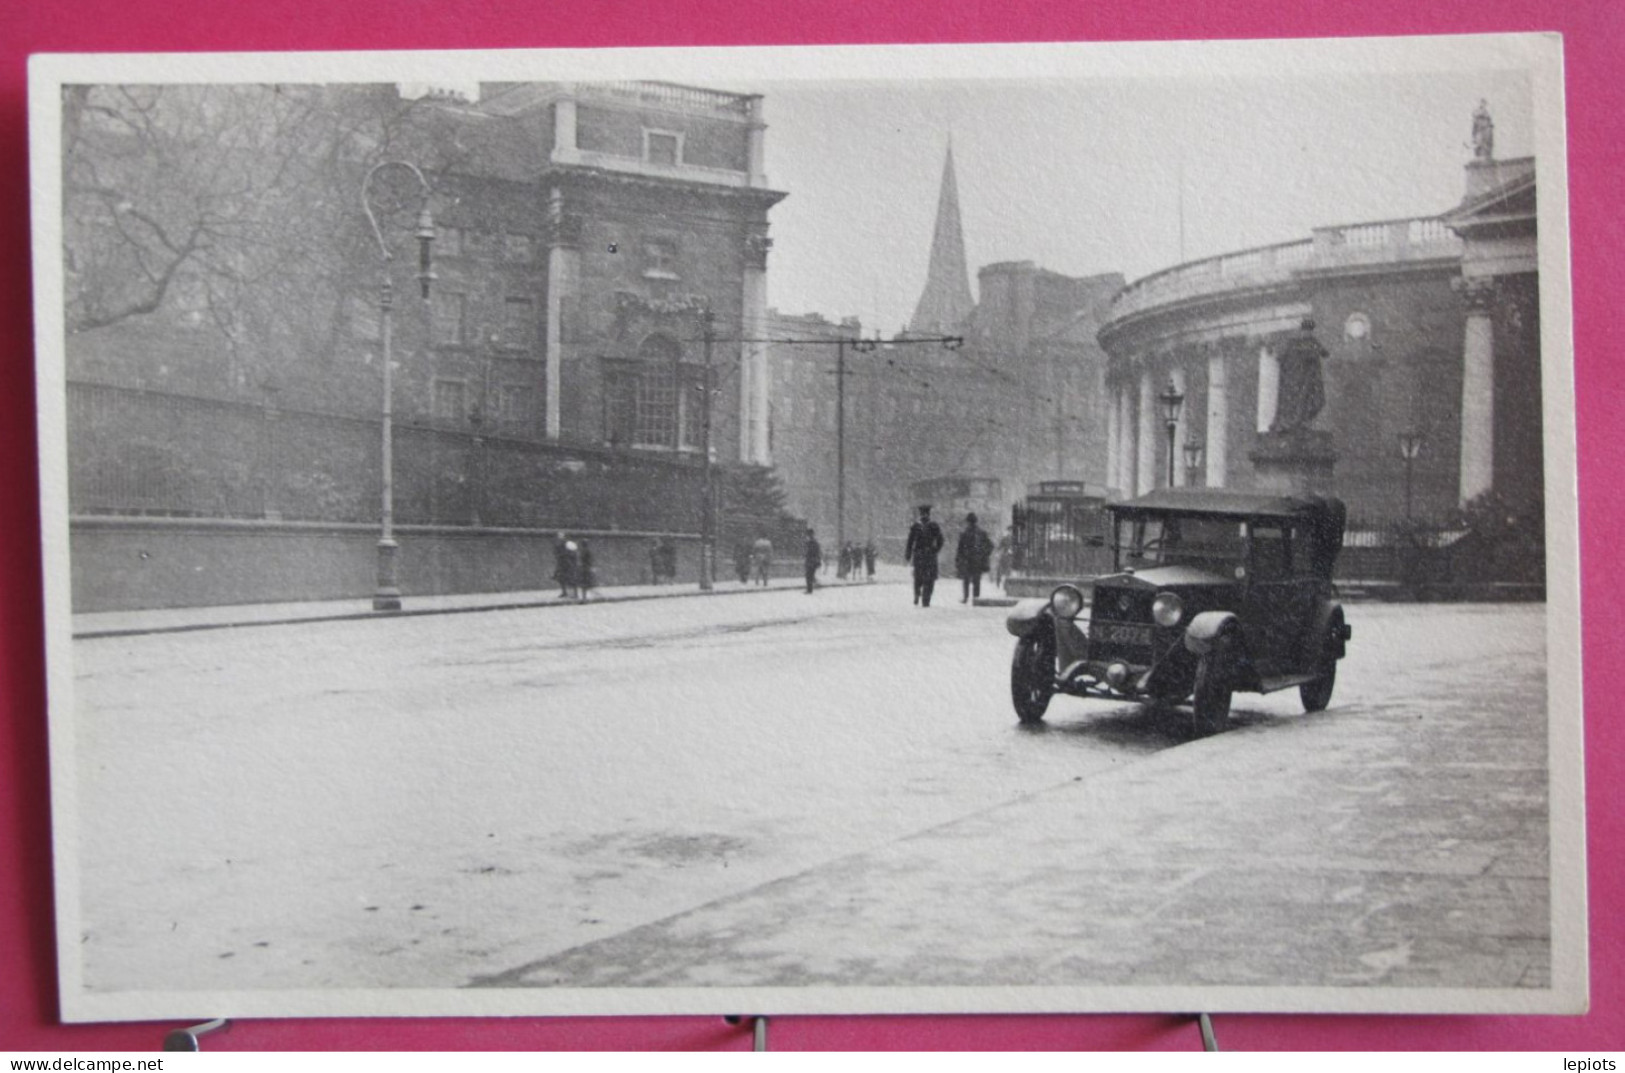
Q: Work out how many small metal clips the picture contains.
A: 3